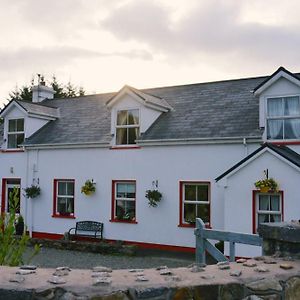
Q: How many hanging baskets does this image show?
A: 4